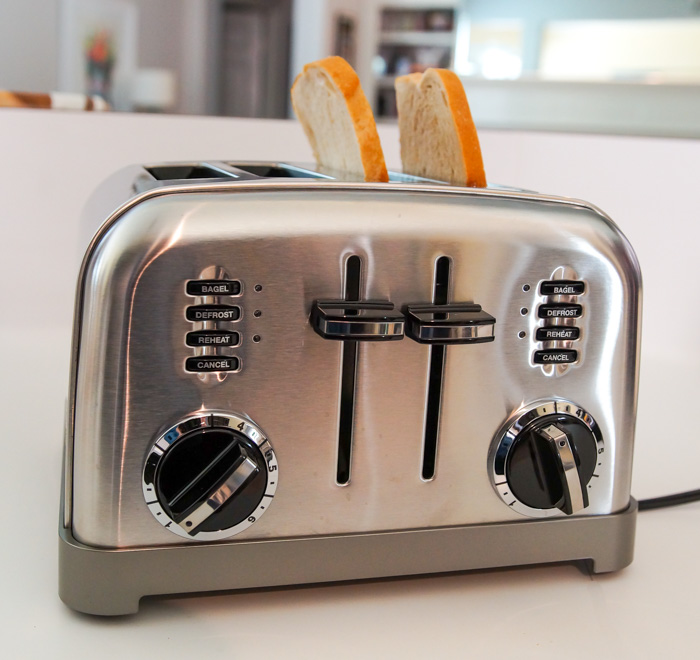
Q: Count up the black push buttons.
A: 8